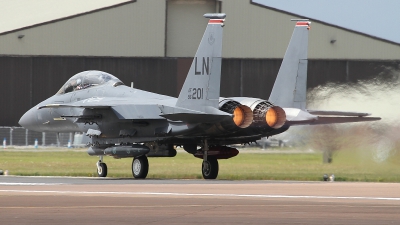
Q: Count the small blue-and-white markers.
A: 3